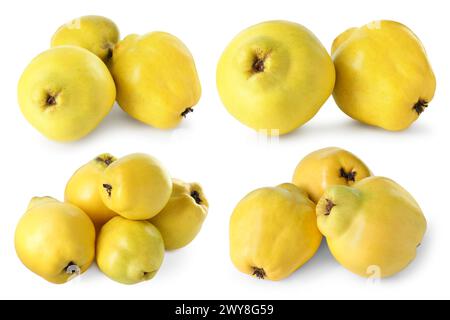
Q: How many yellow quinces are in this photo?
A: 13